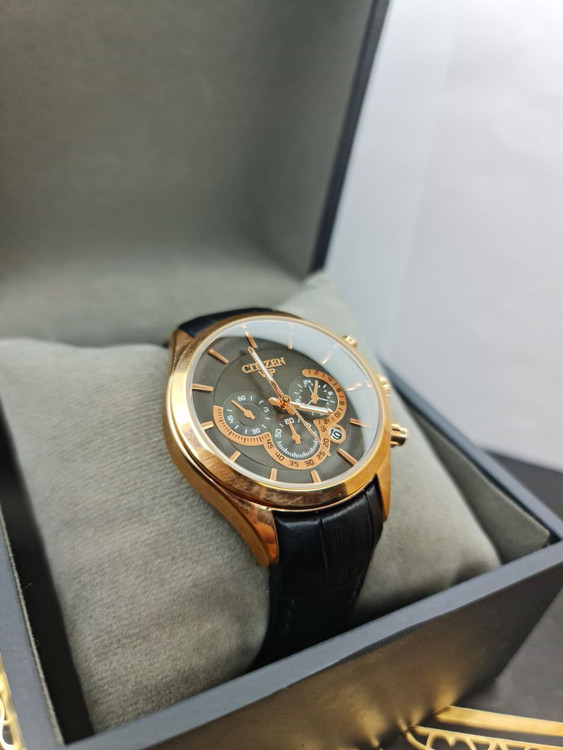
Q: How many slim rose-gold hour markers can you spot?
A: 12